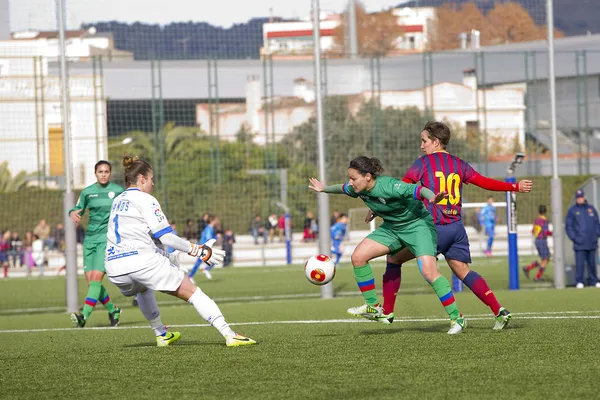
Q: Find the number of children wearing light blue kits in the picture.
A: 3